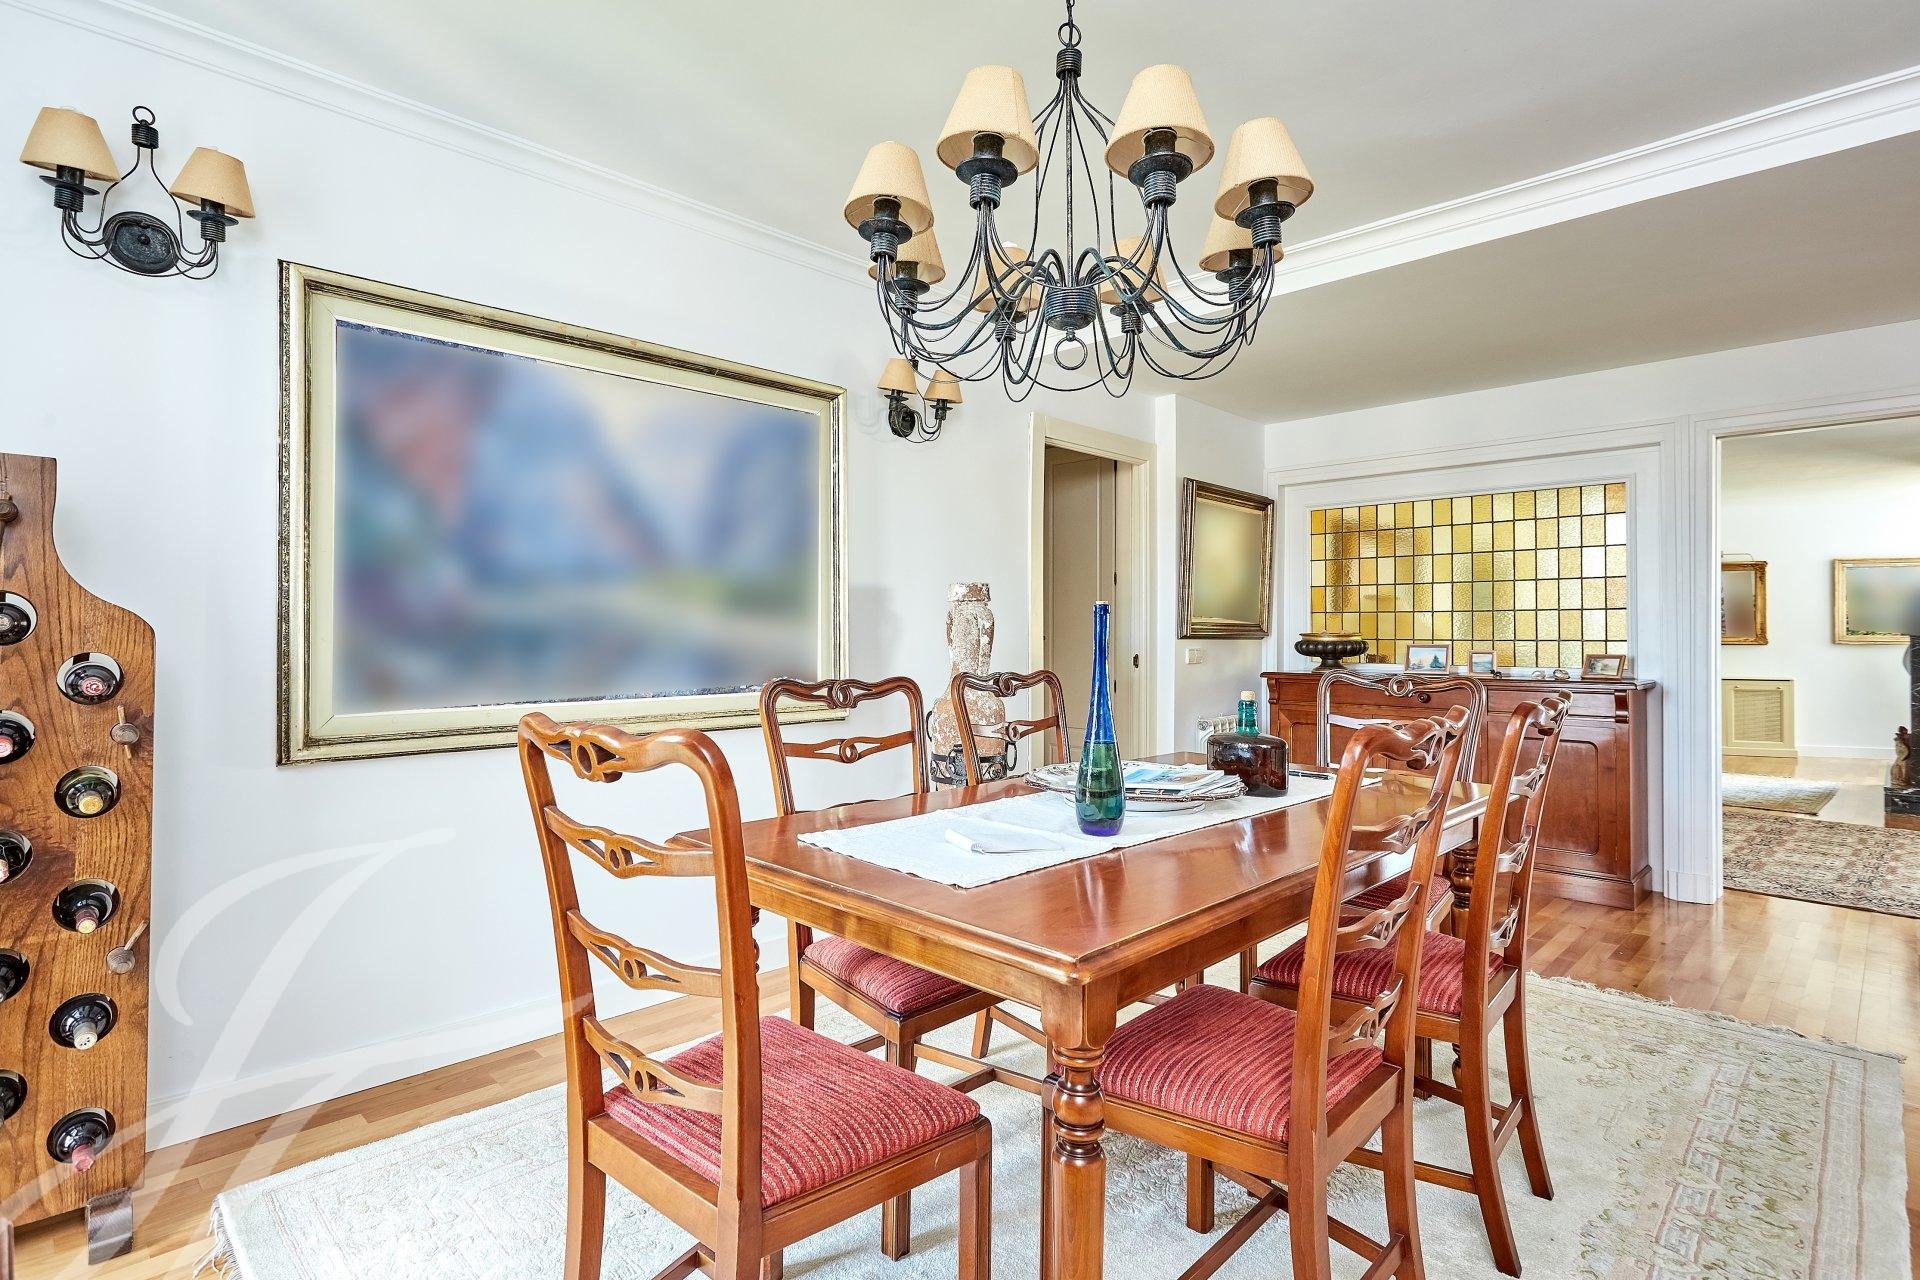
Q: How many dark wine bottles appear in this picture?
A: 10